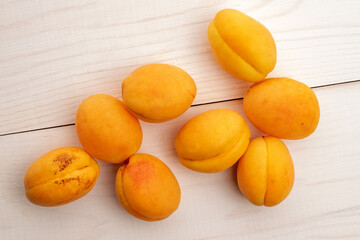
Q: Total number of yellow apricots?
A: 8